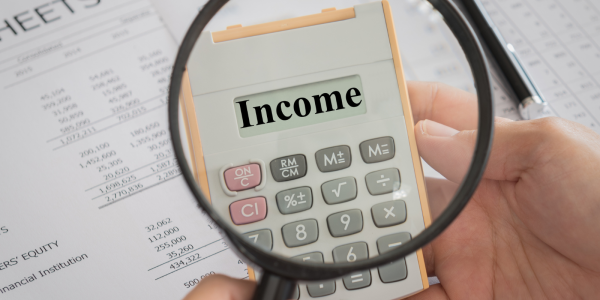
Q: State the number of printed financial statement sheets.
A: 2